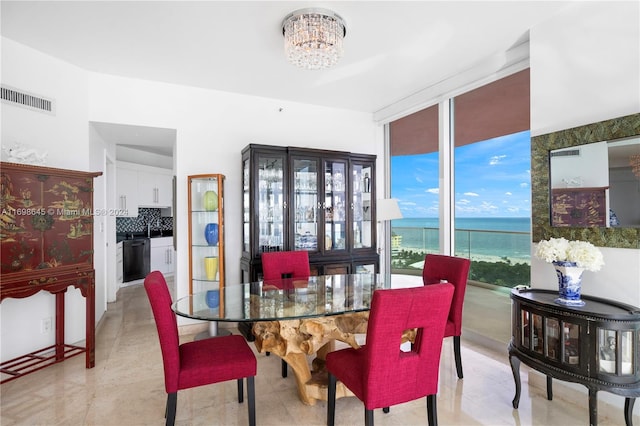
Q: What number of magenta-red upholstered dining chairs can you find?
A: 4